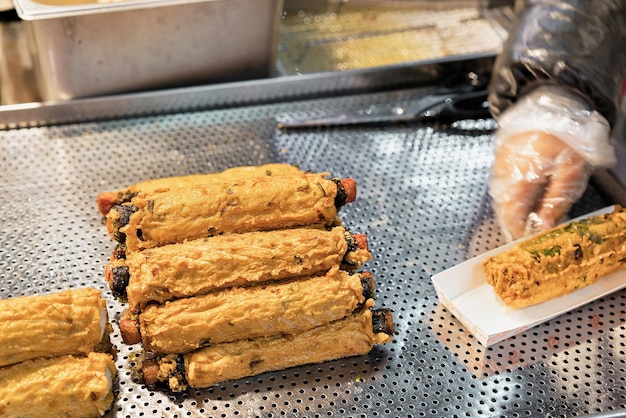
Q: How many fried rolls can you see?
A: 8